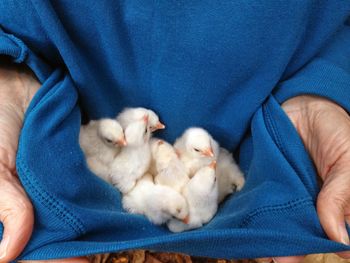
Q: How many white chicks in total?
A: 8